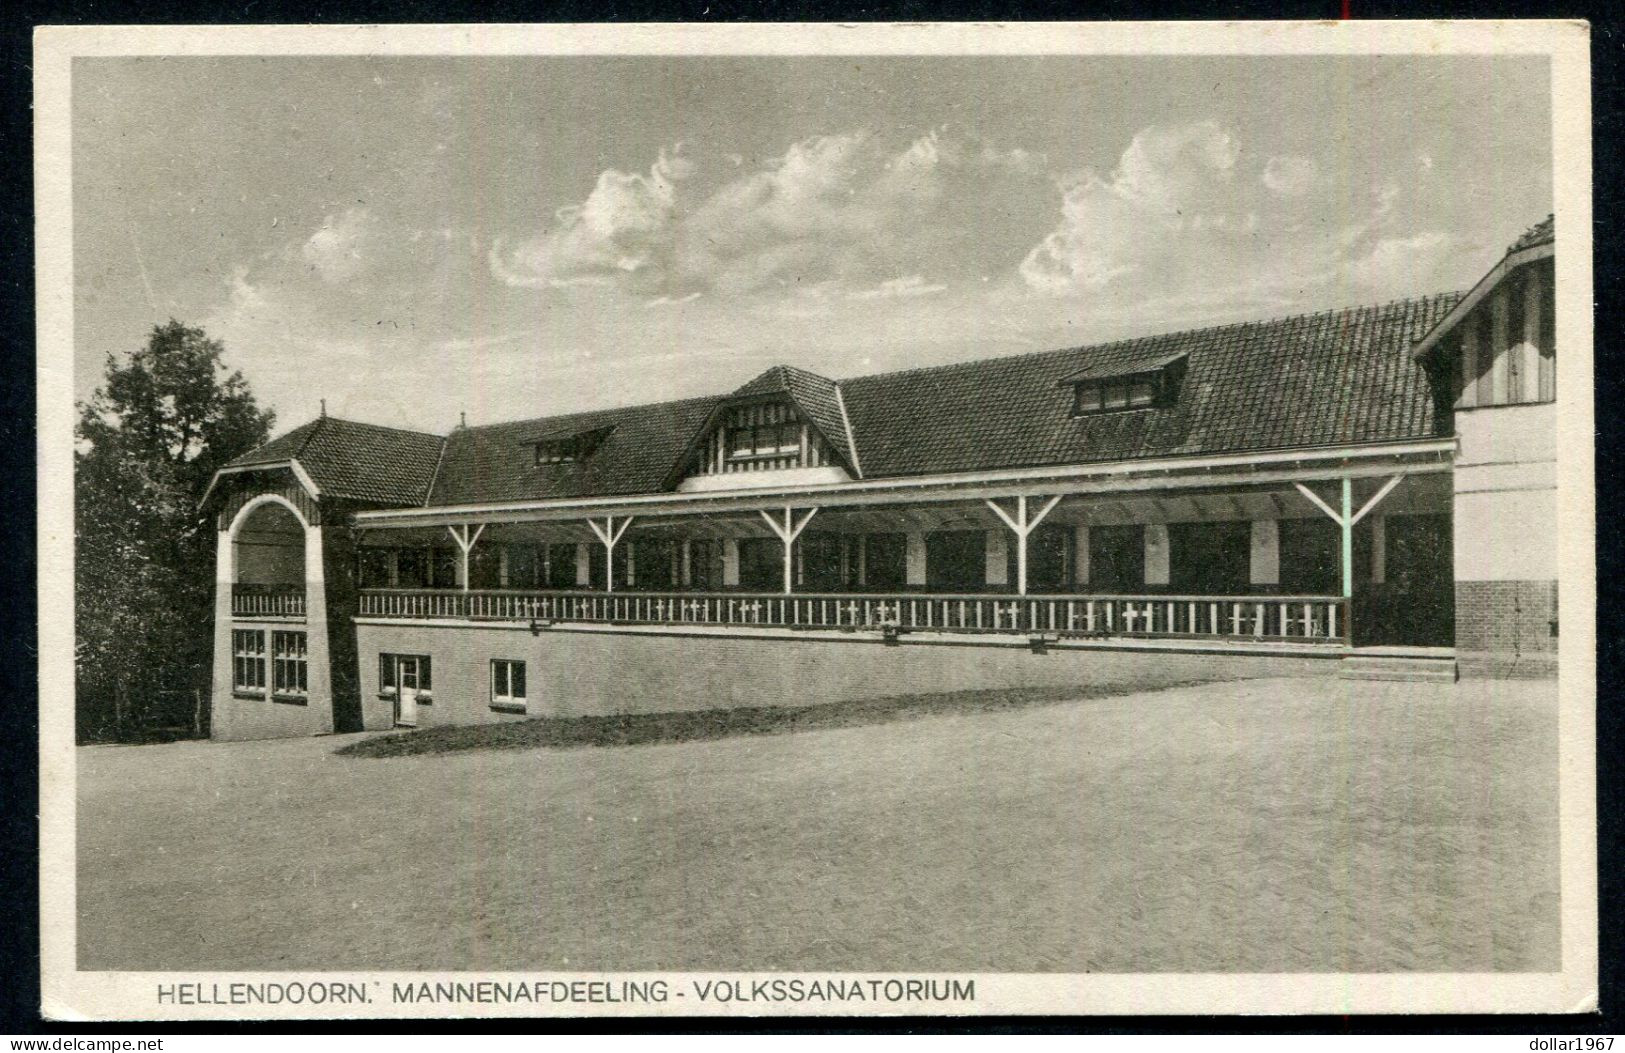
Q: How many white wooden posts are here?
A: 5